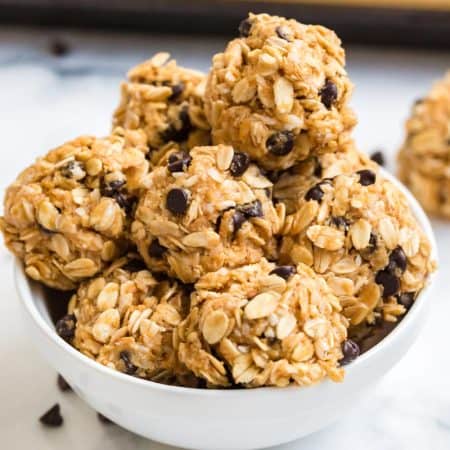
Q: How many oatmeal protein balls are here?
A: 8